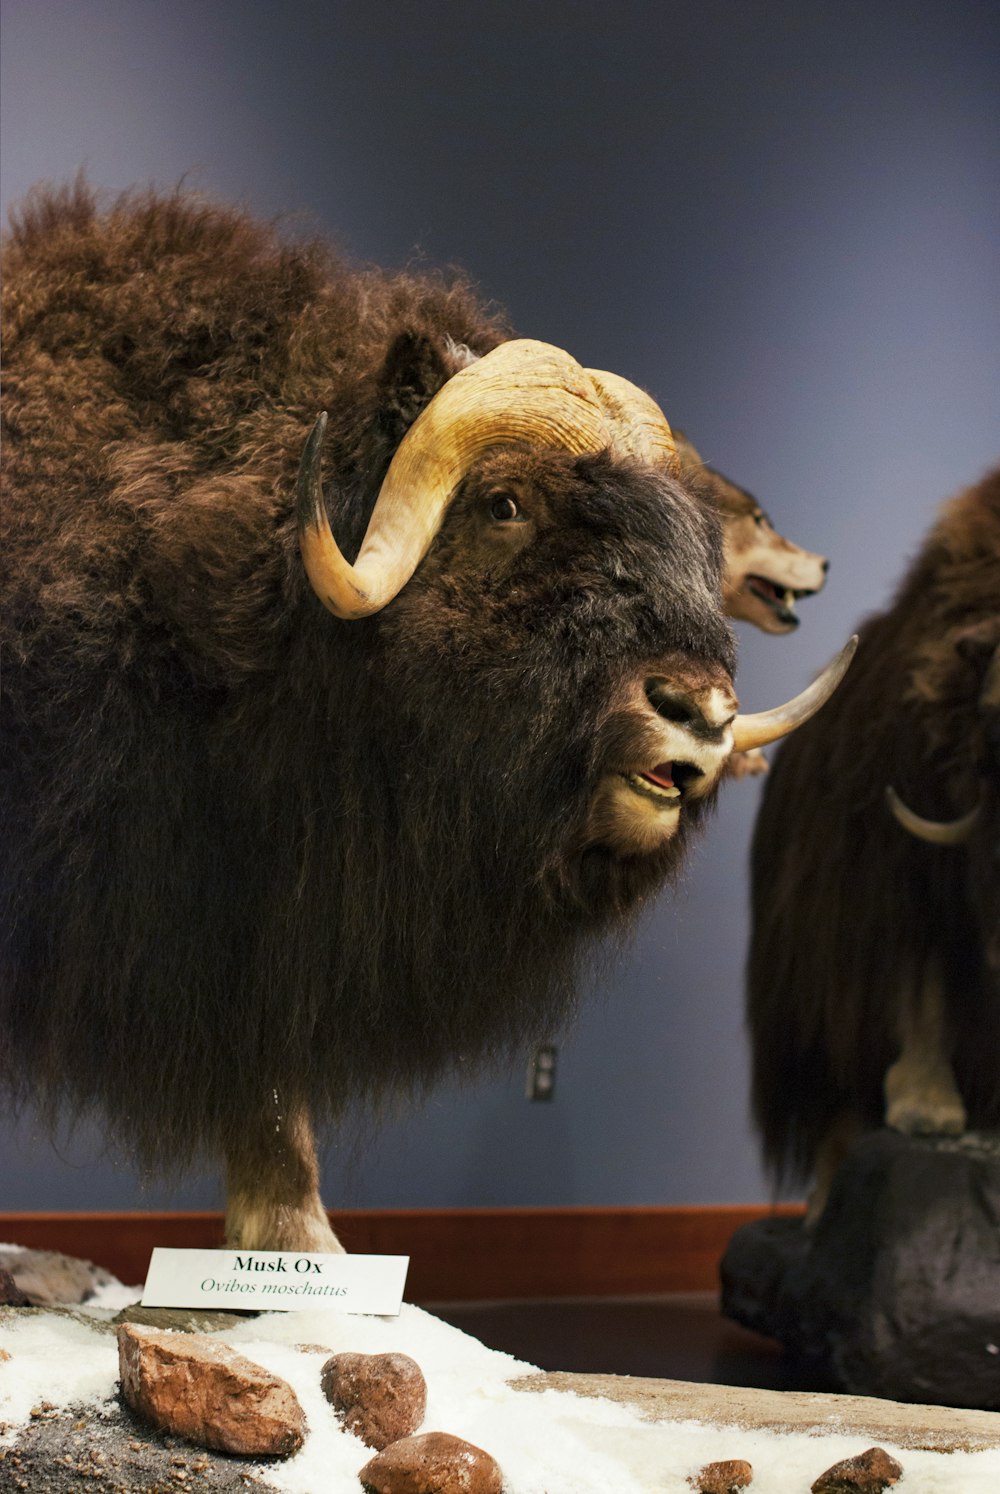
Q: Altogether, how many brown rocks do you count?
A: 5